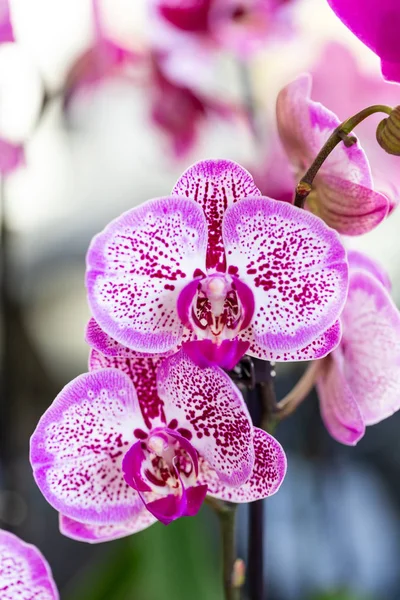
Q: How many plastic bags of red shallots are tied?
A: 0